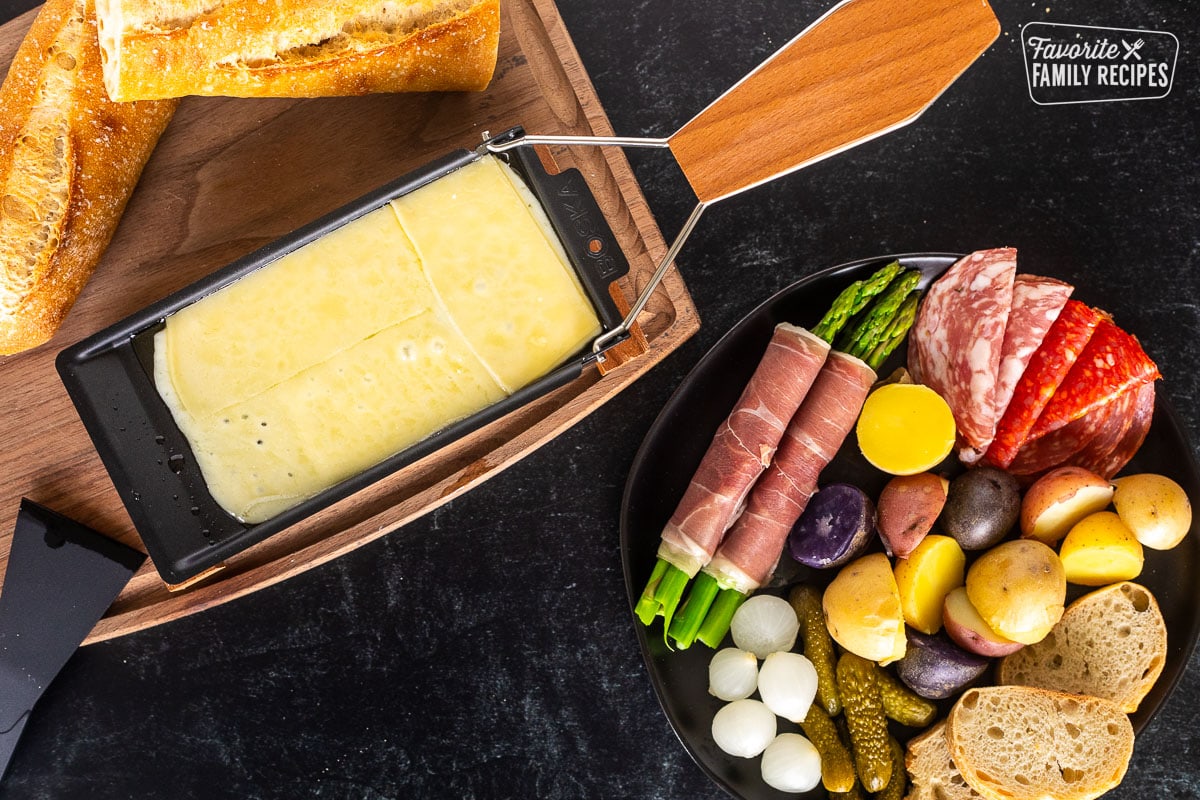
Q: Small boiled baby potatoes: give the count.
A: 12